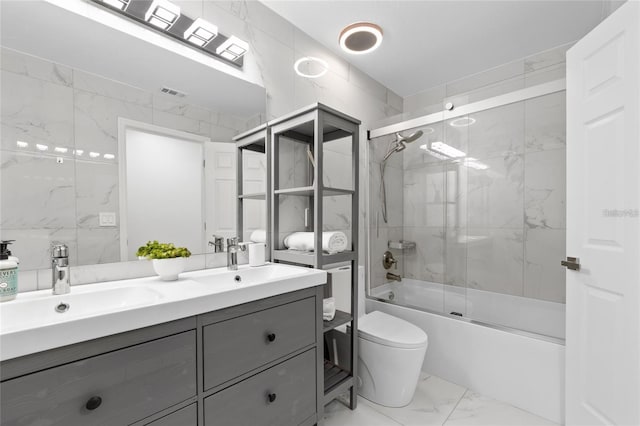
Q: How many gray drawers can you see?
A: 4